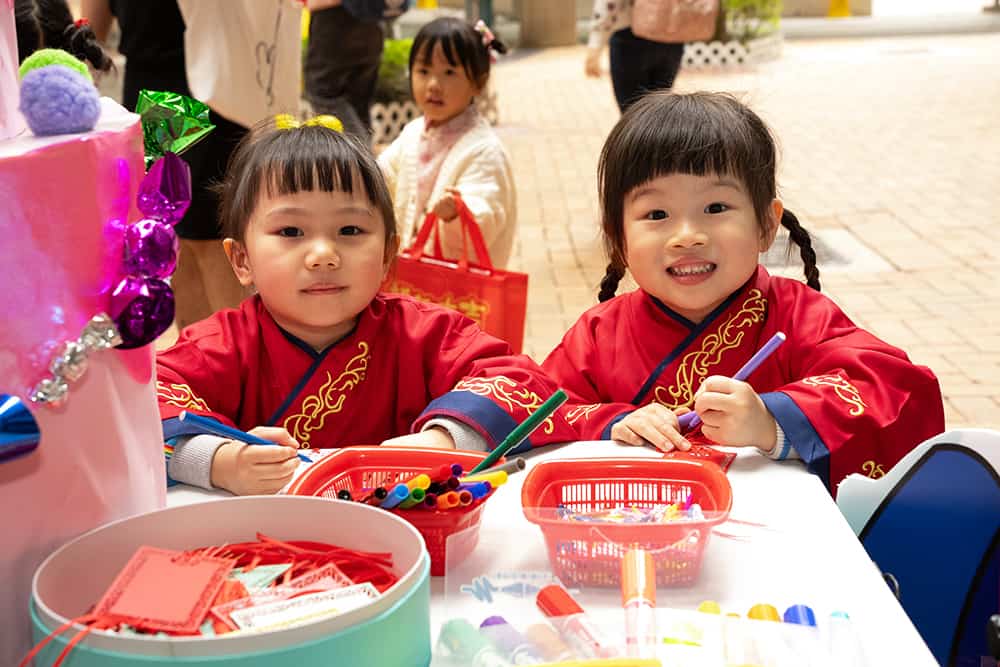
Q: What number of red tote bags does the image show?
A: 1